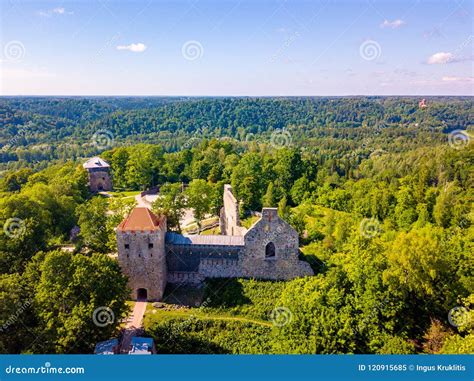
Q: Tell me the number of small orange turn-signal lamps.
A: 0